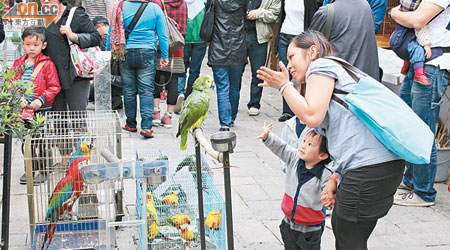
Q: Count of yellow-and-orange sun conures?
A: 6